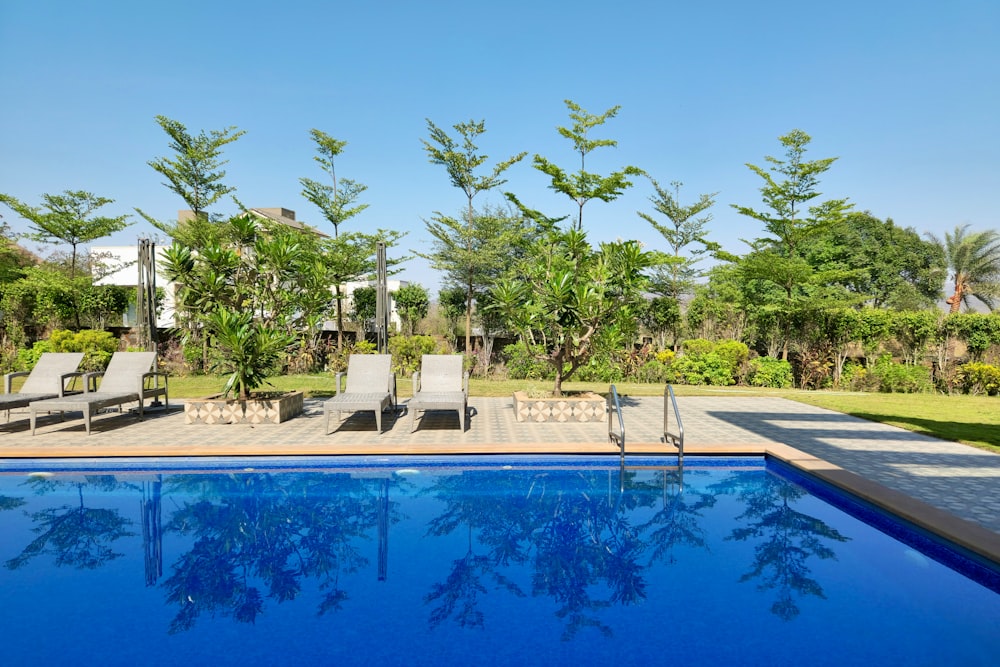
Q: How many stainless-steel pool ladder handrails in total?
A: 2